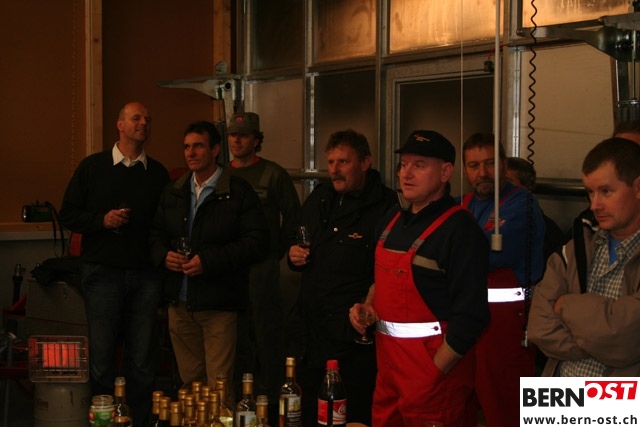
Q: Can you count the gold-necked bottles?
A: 14